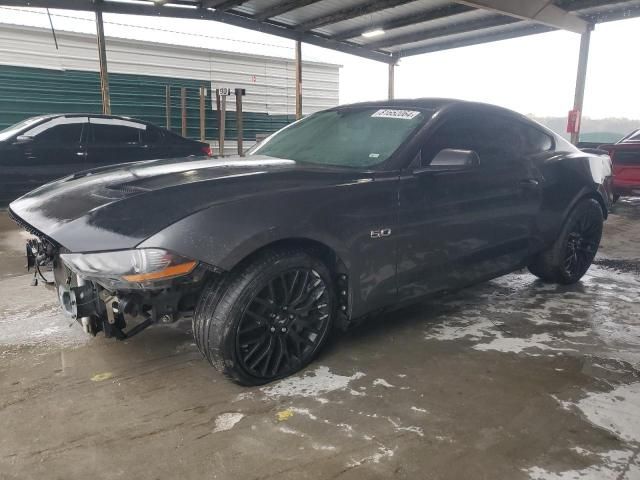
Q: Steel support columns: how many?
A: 4